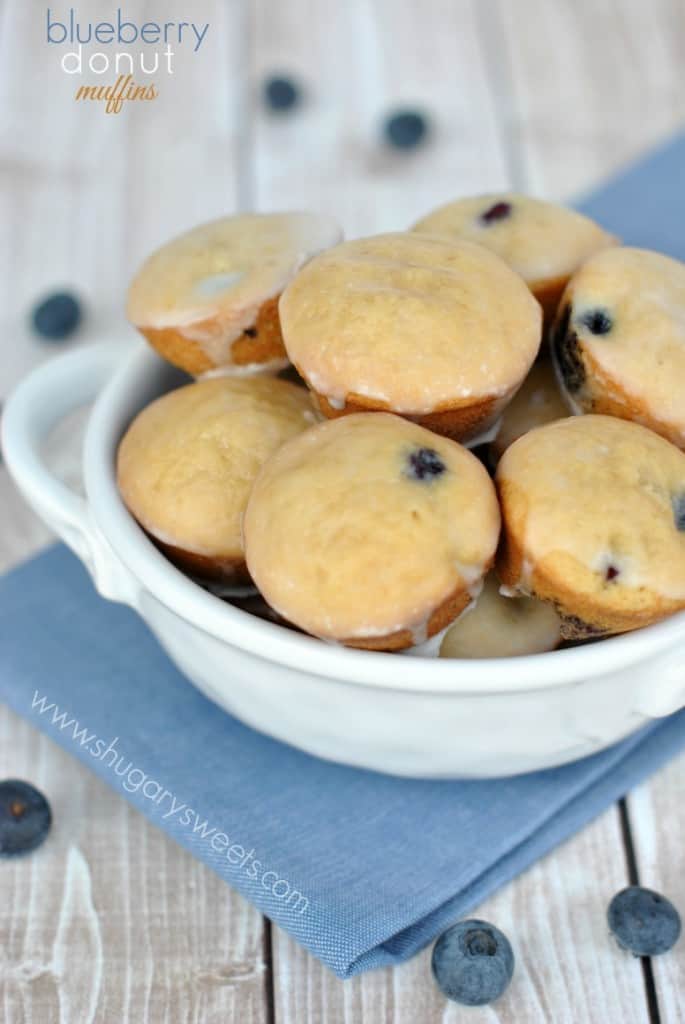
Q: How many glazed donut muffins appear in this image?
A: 9